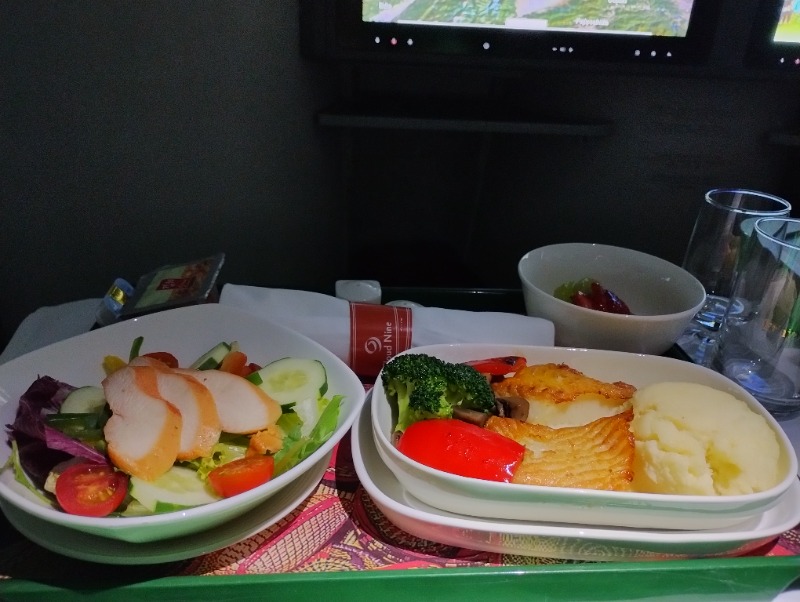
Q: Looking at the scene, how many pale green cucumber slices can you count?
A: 4